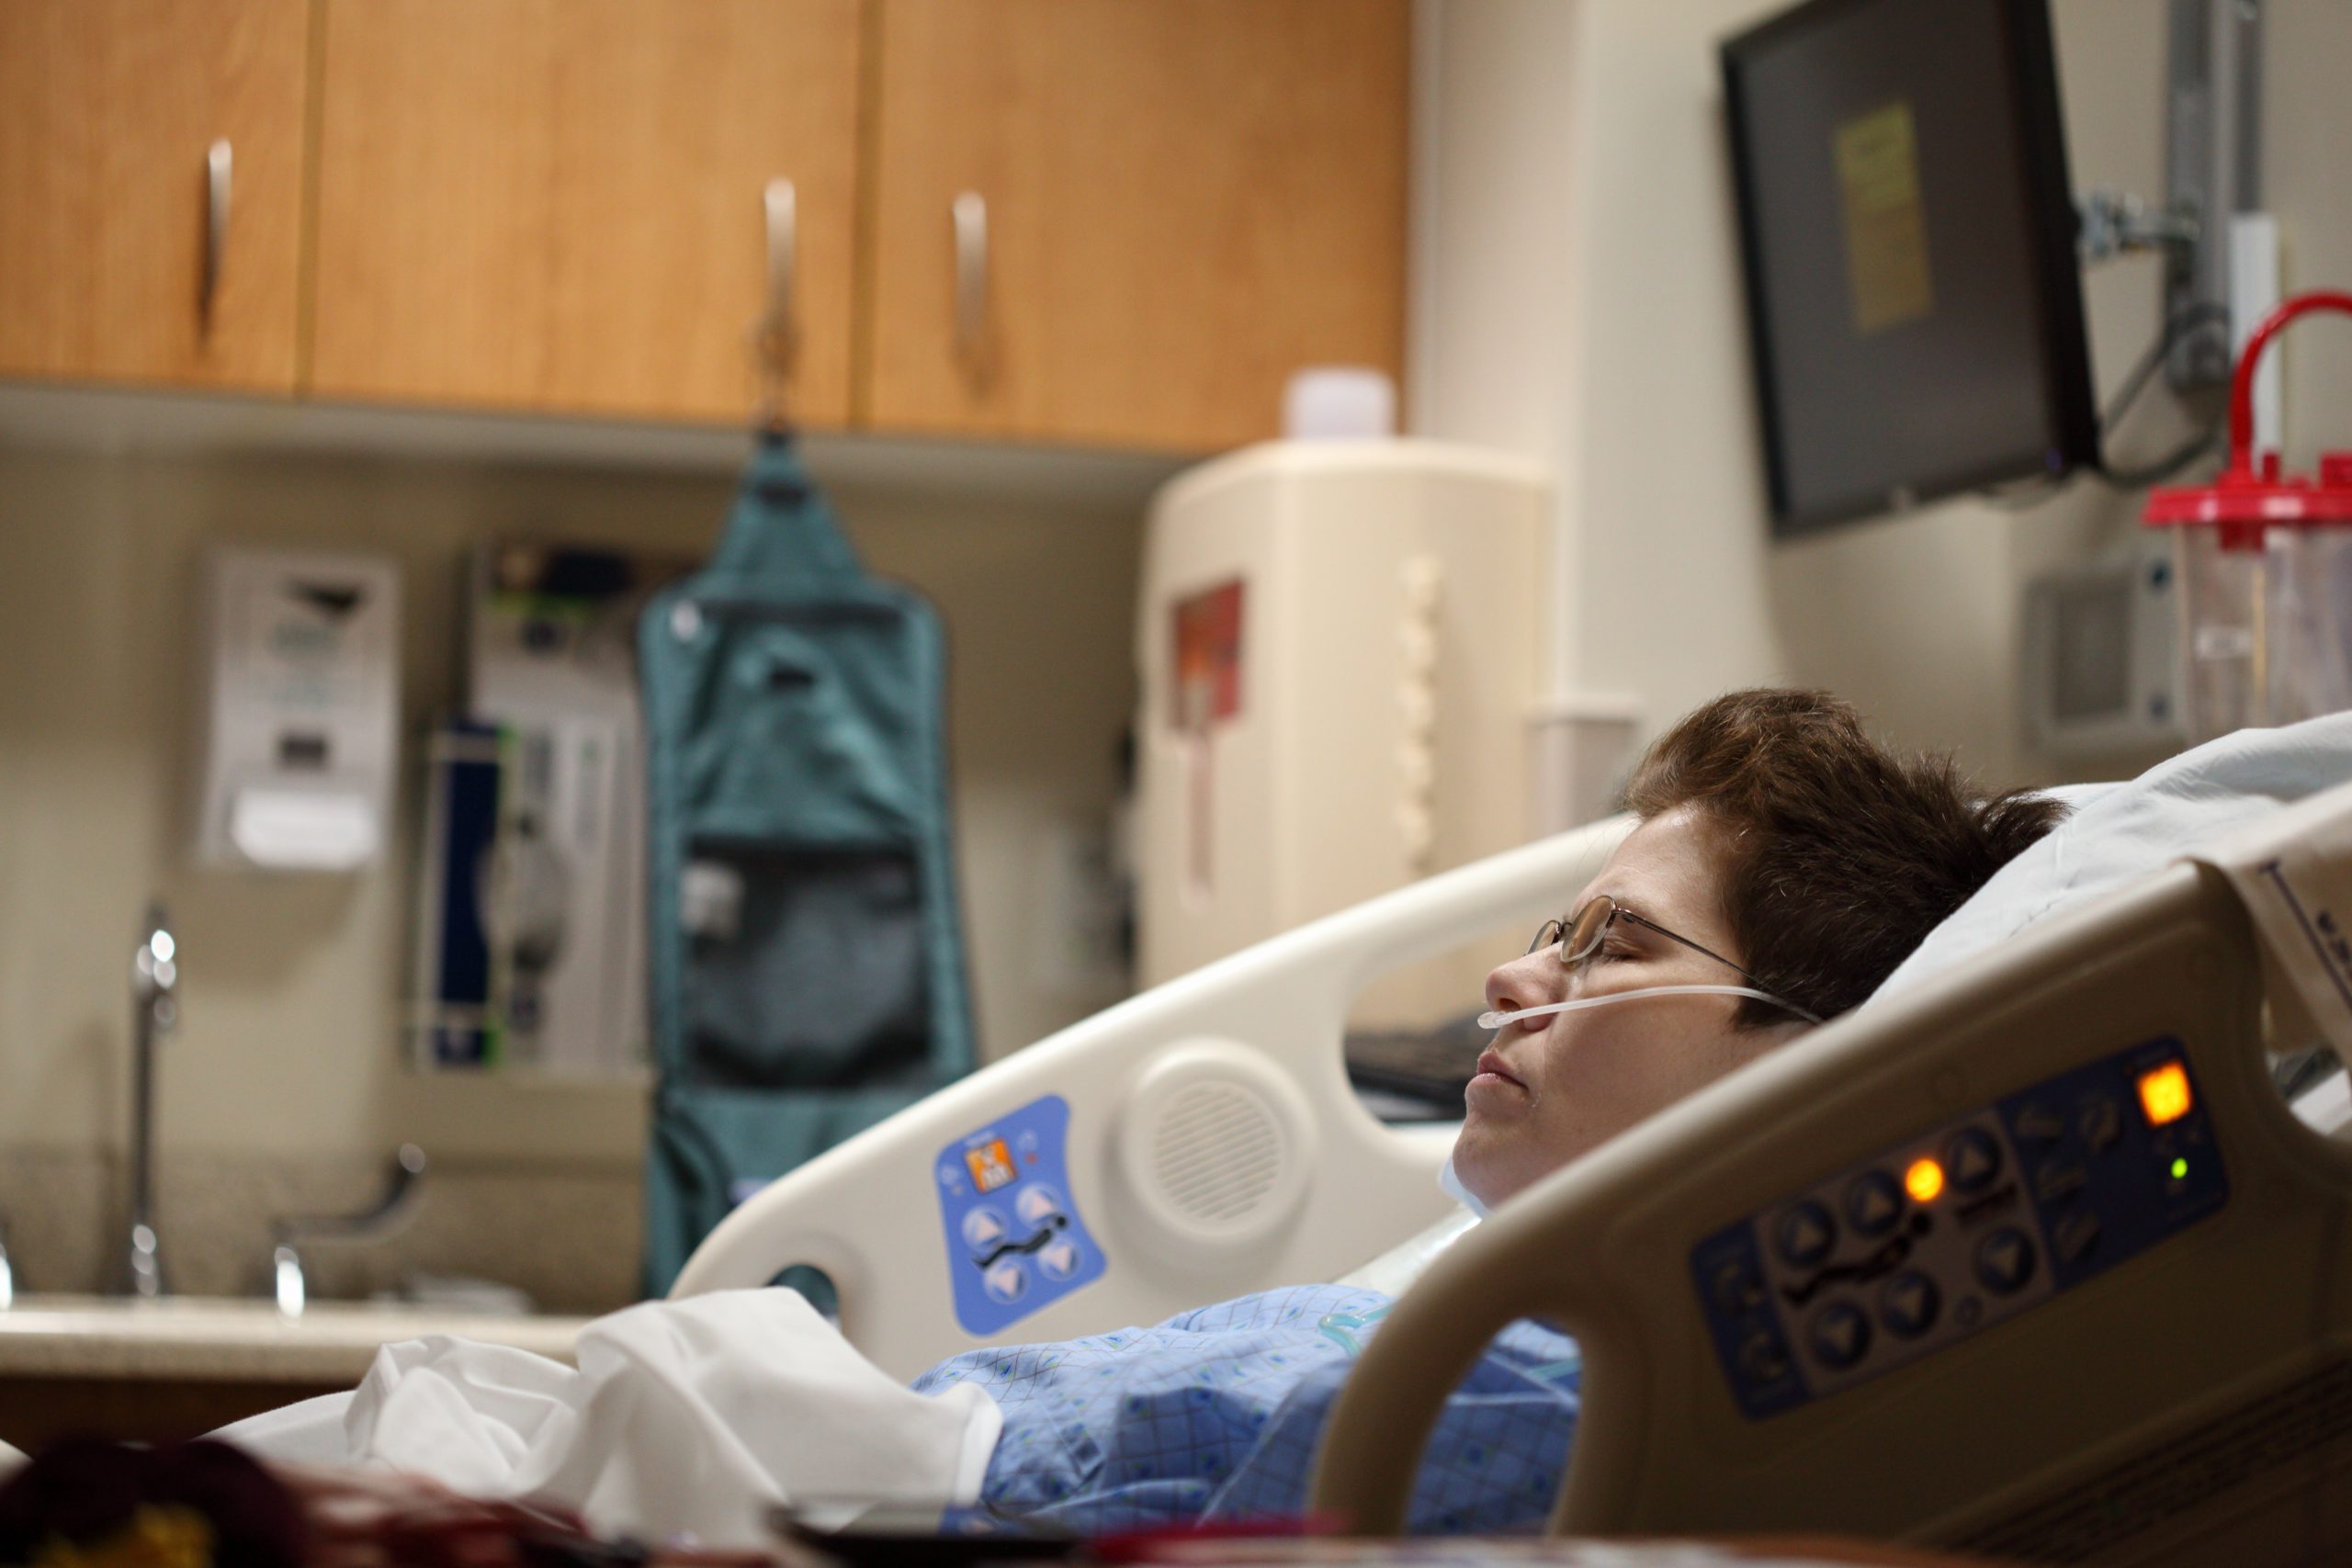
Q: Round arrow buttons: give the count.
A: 10